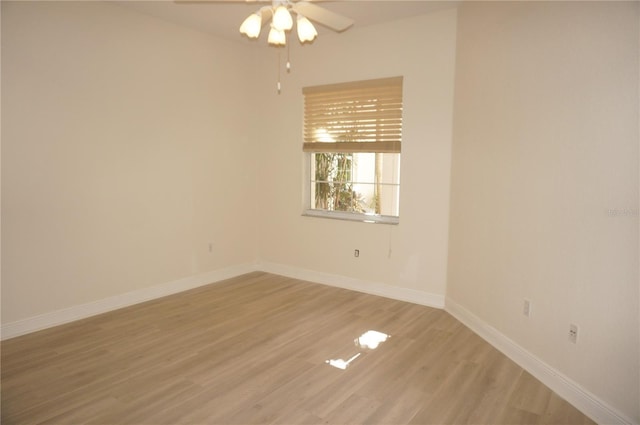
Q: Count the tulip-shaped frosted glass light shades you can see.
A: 4